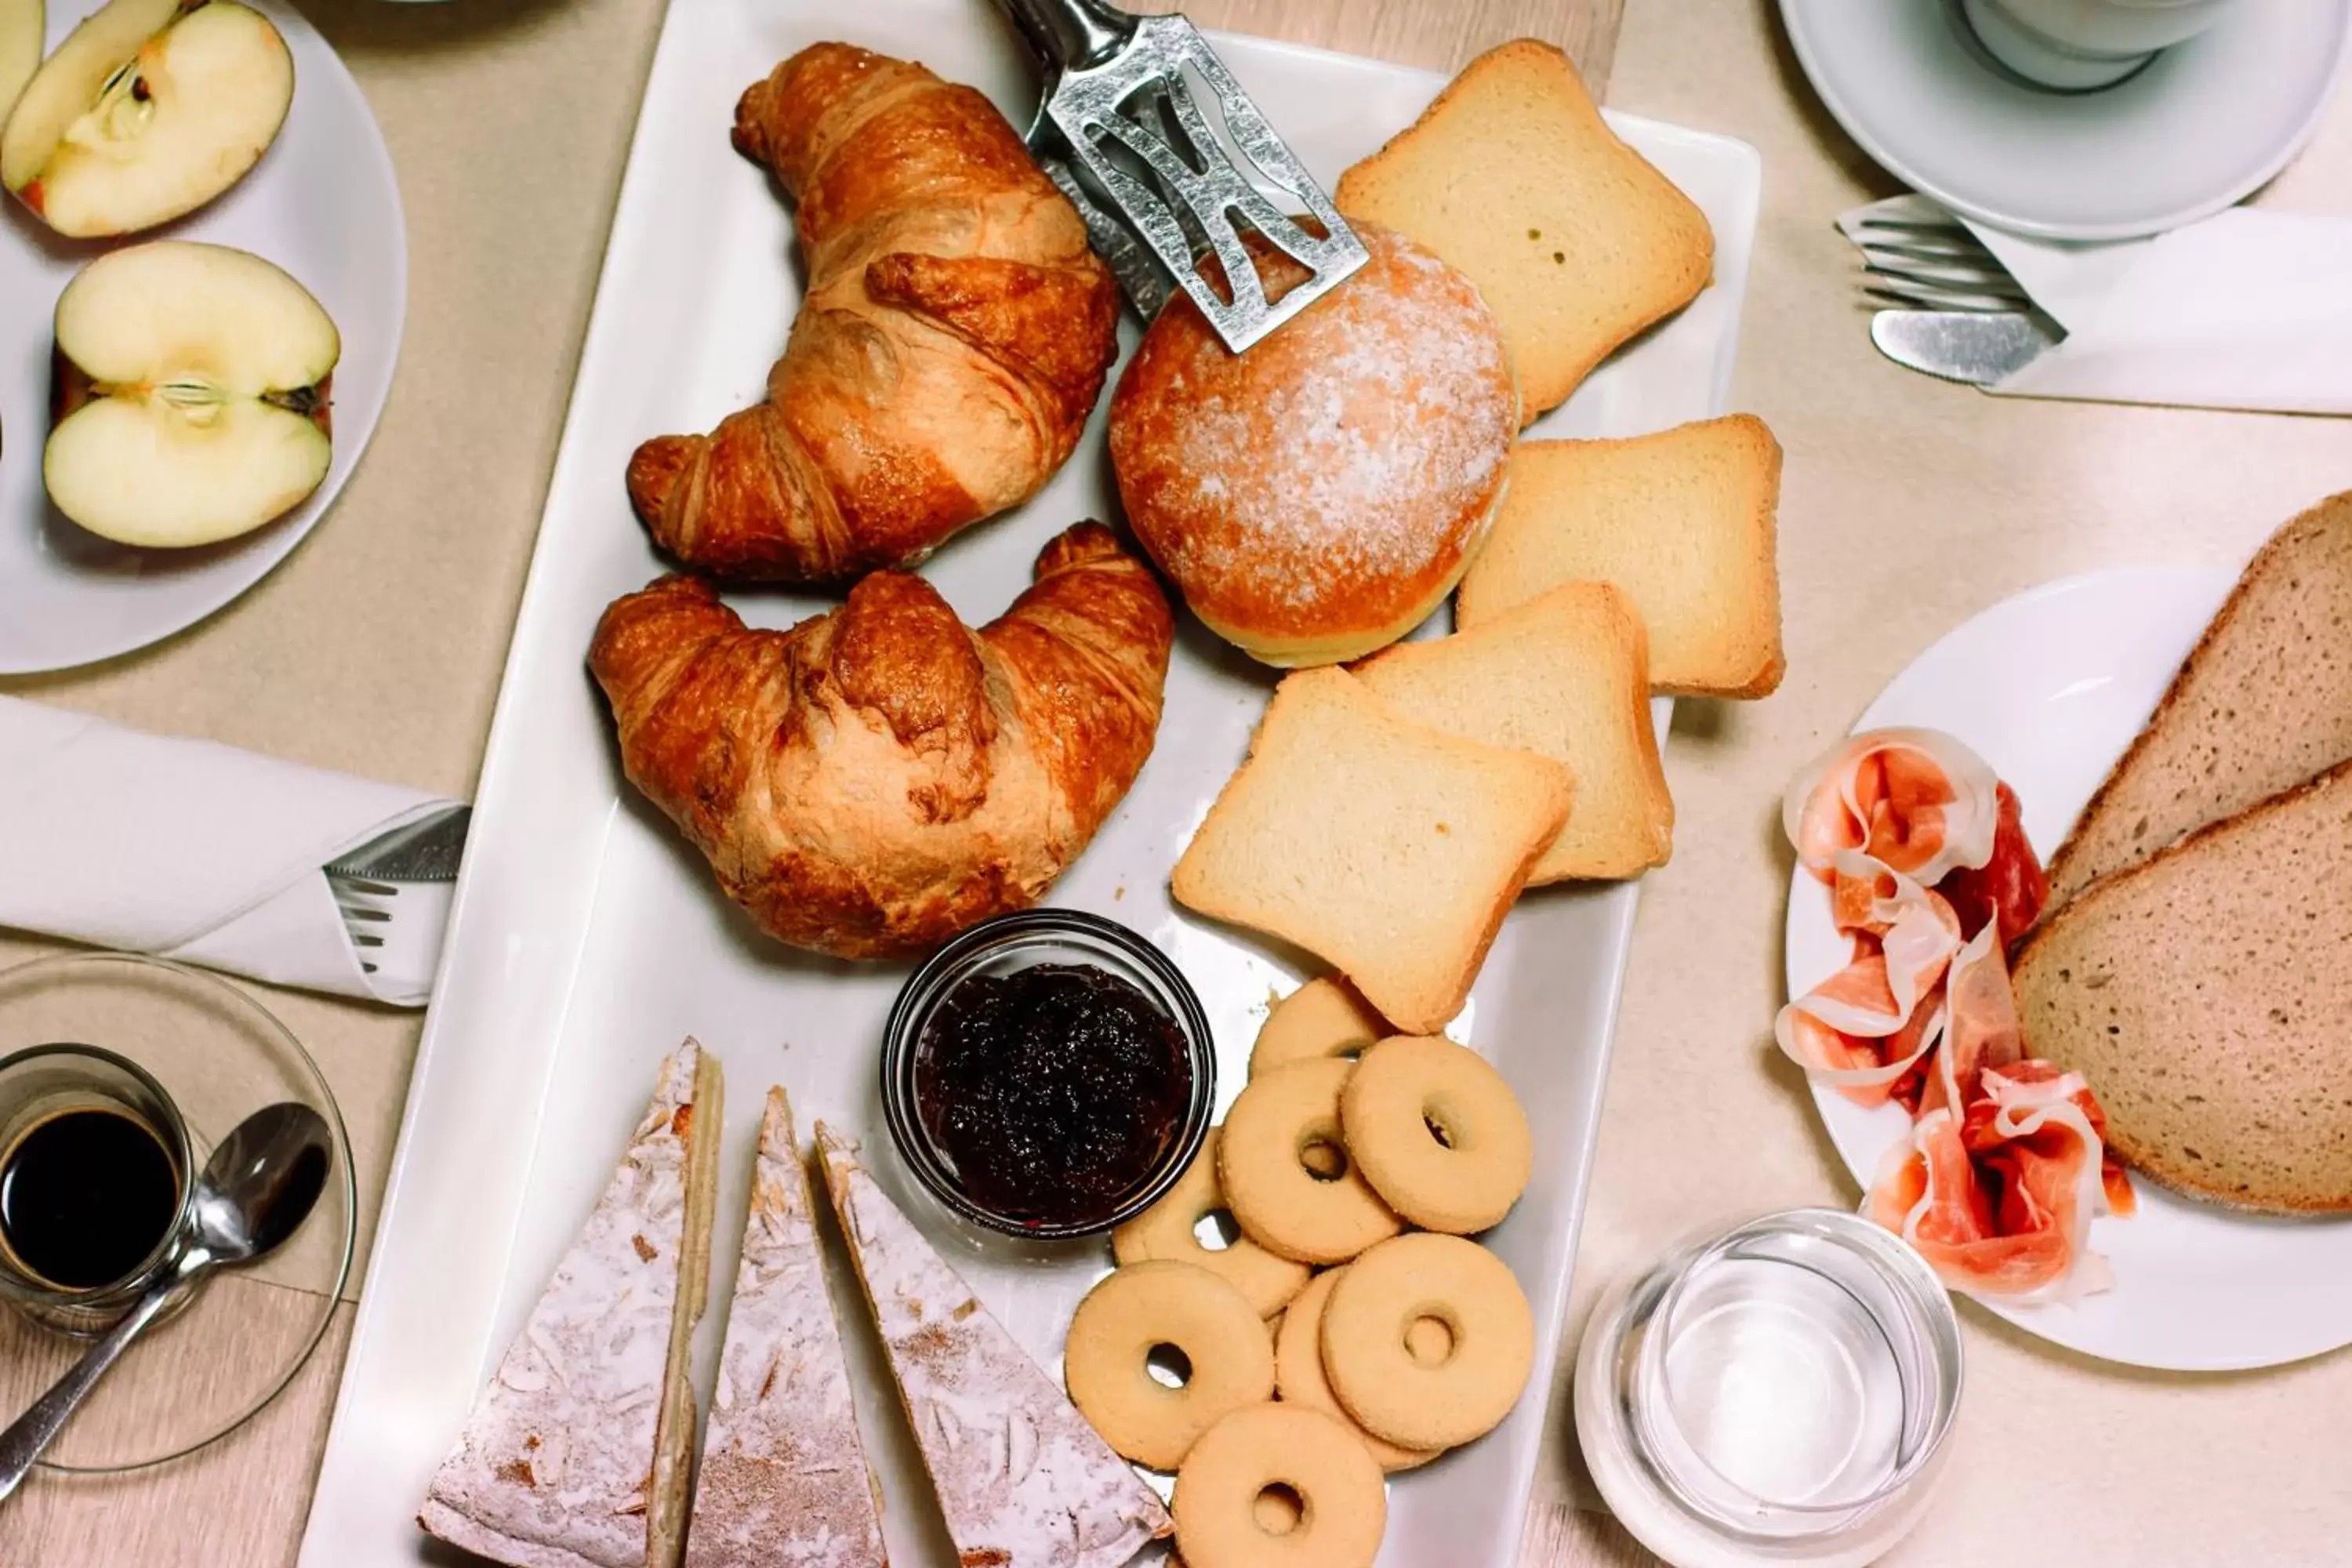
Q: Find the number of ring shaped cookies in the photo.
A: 8